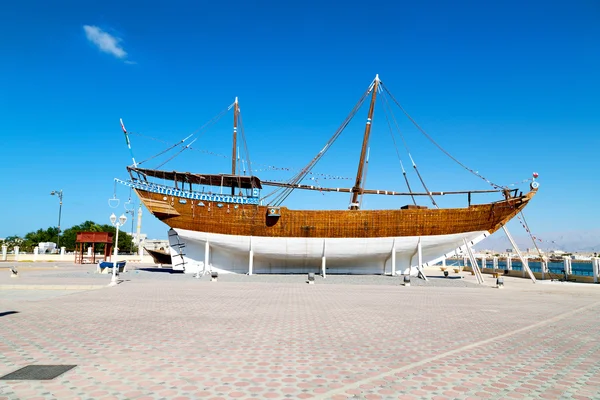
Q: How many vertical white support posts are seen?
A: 5